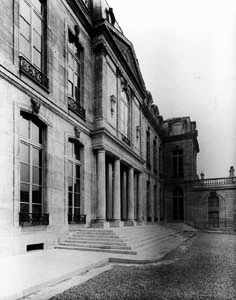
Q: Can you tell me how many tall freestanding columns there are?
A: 4